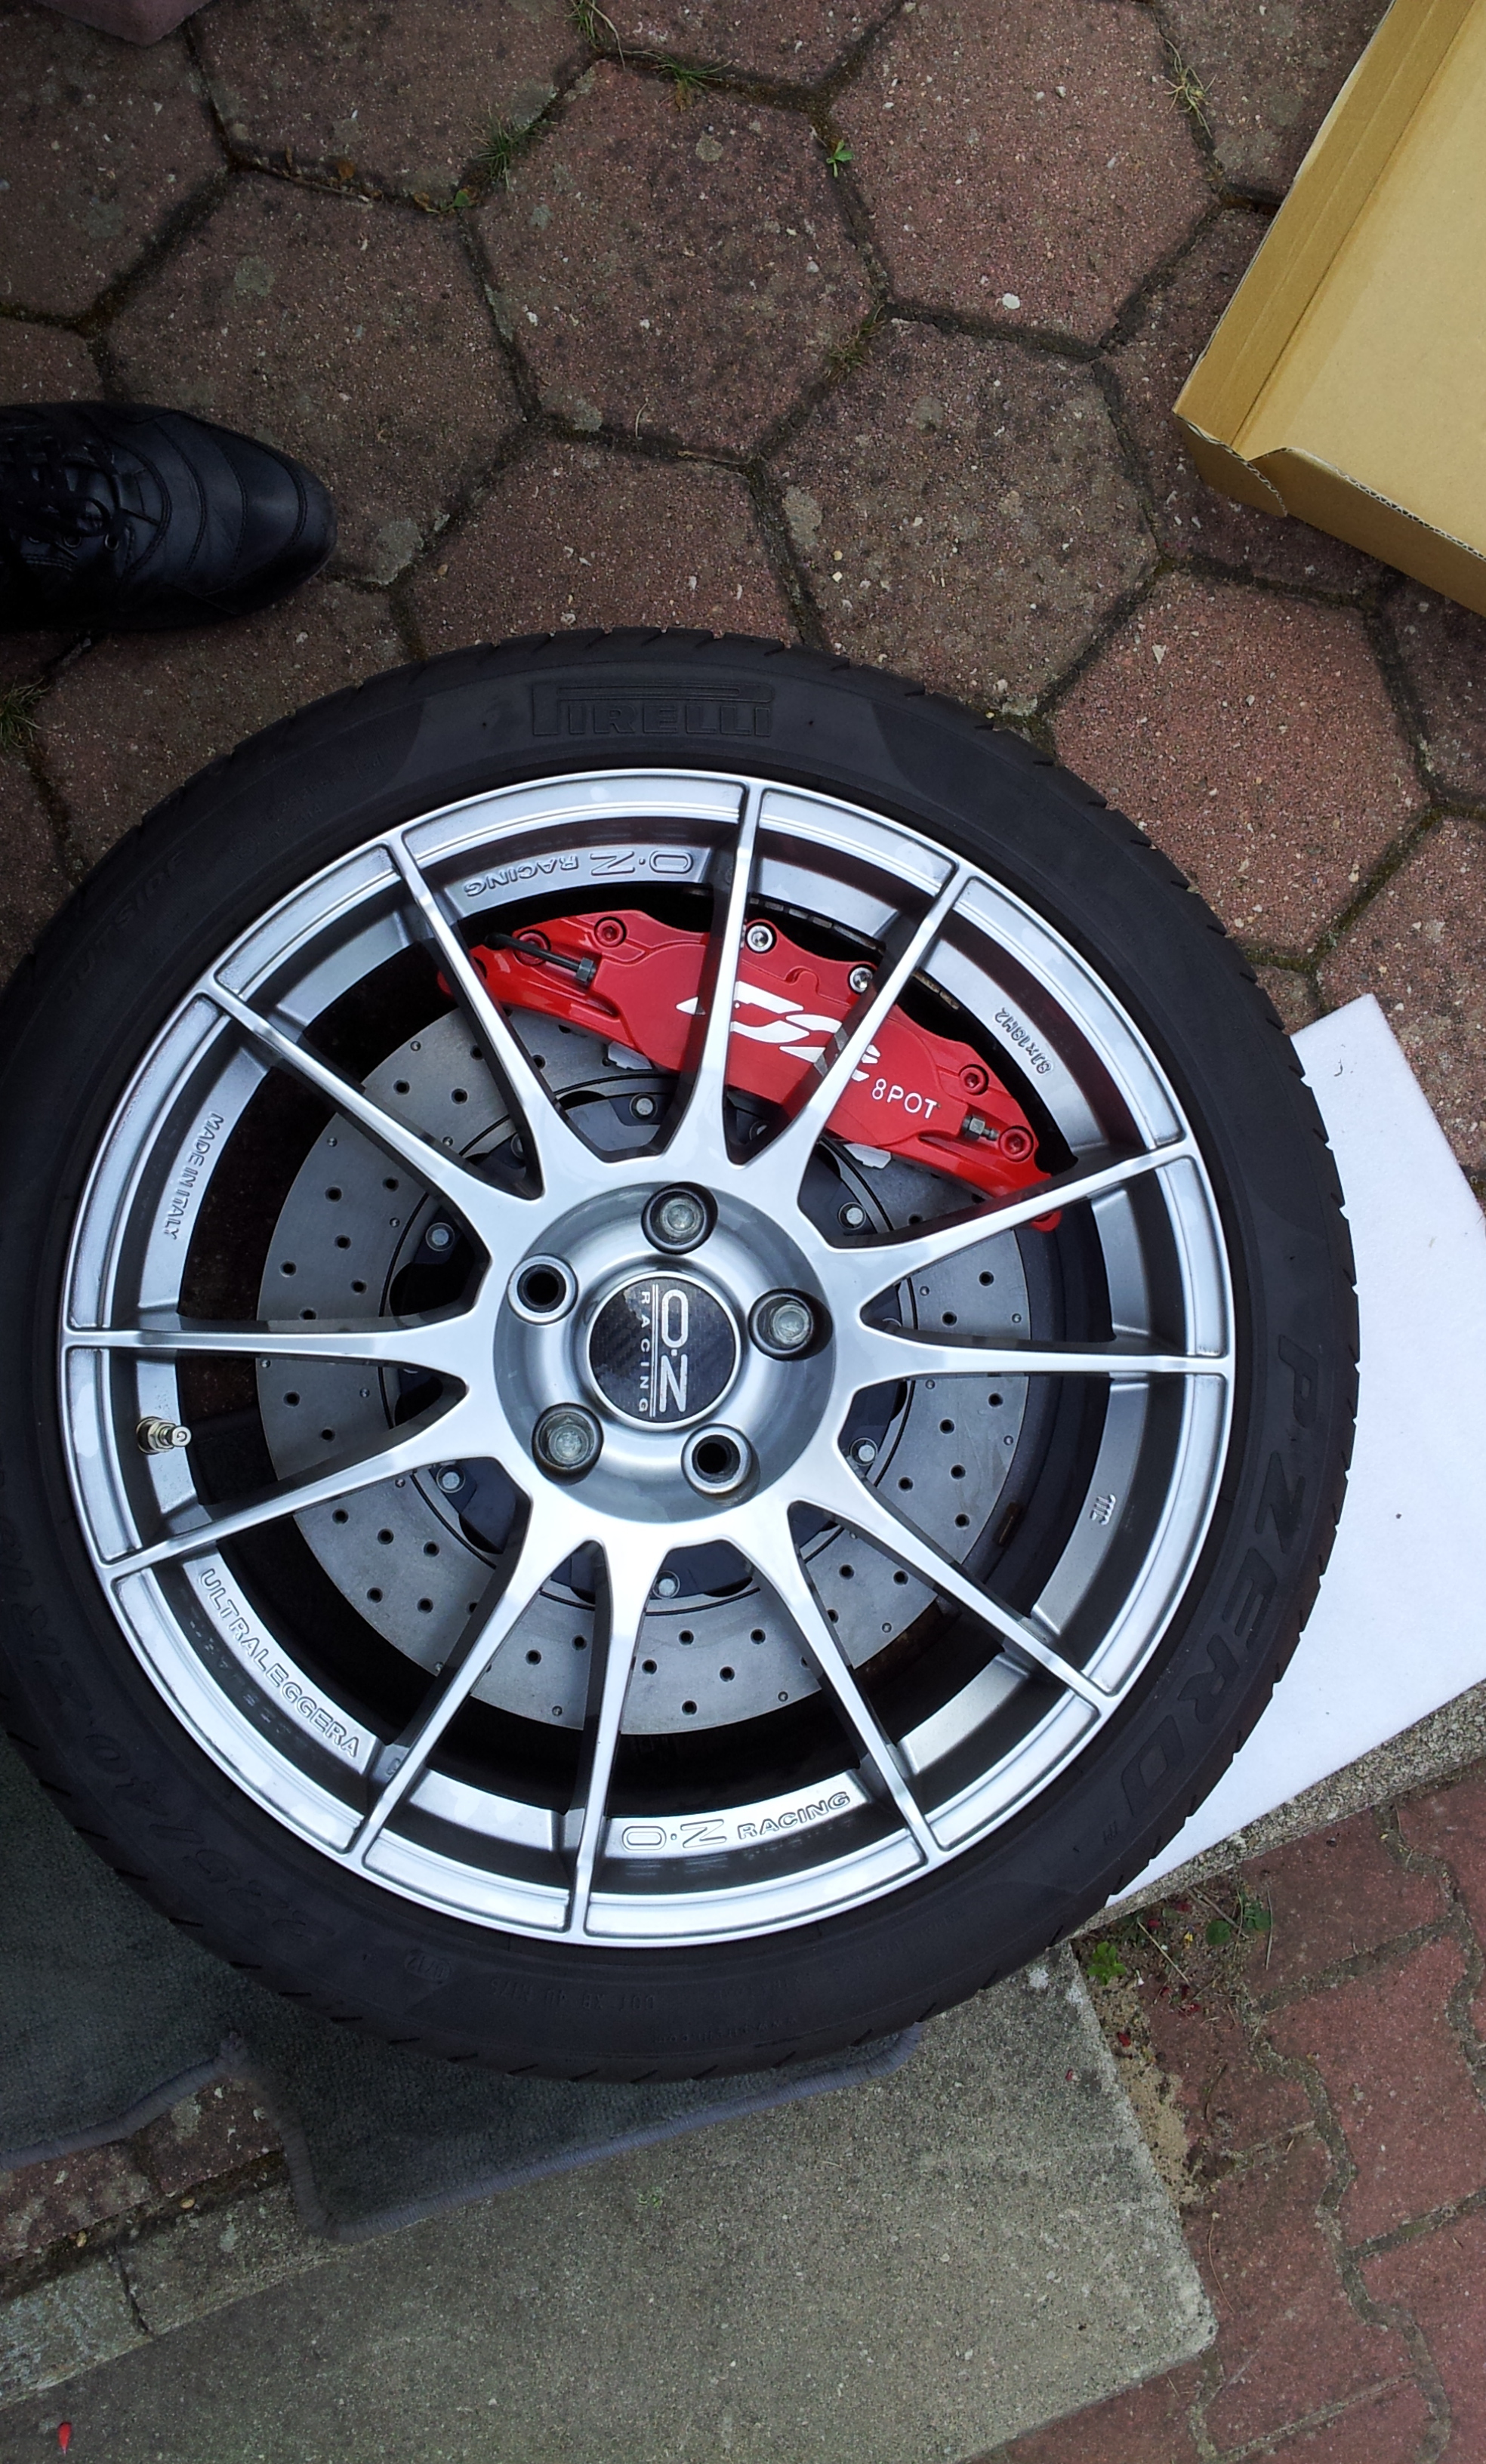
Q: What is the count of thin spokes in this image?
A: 12